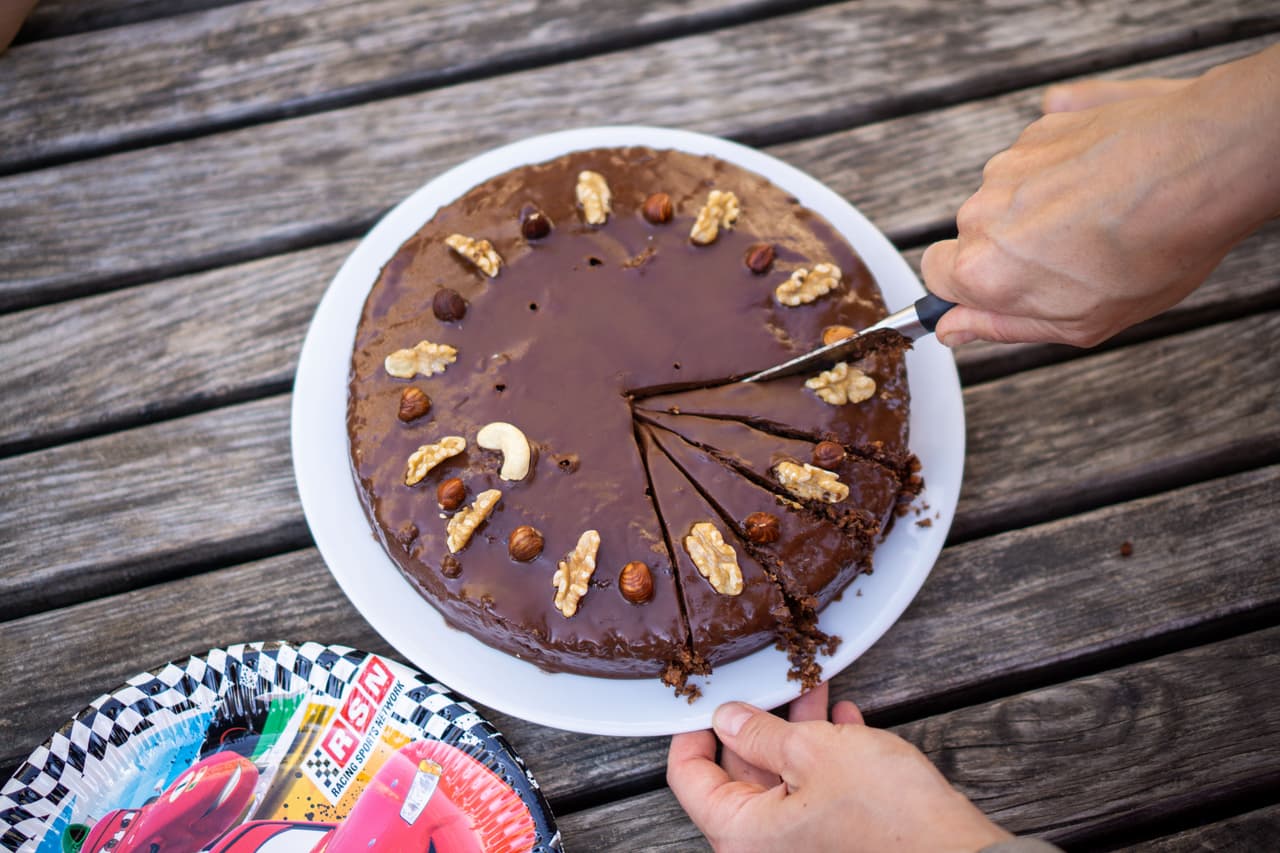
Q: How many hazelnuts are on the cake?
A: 11